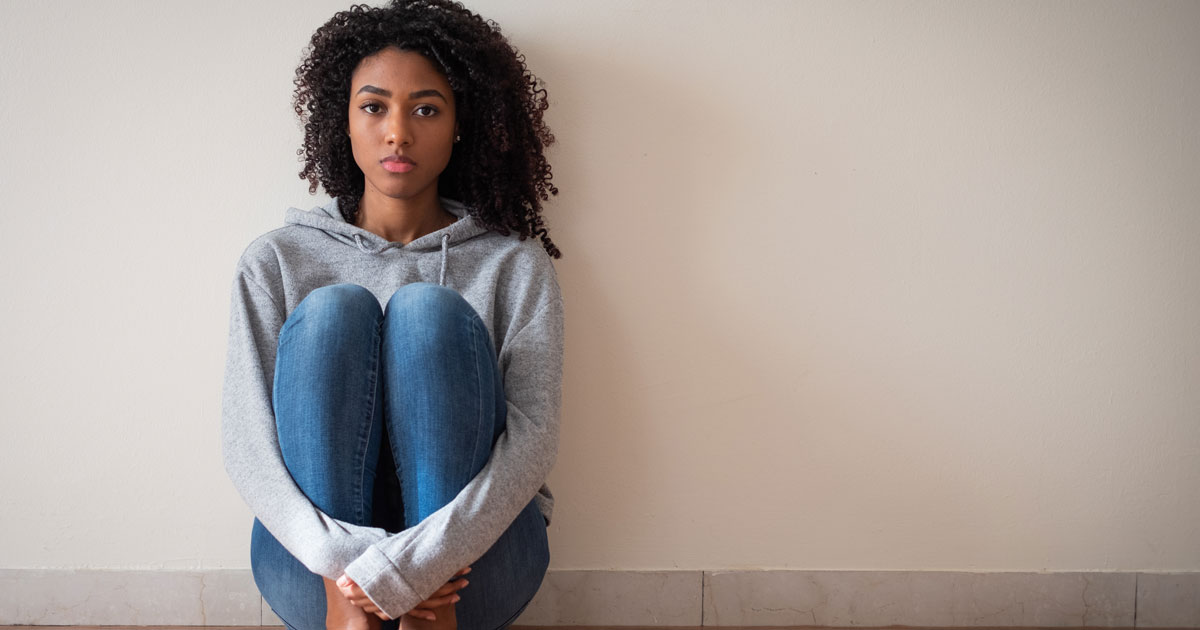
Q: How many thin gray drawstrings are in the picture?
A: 2